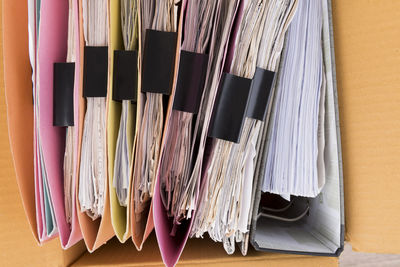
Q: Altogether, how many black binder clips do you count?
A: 7